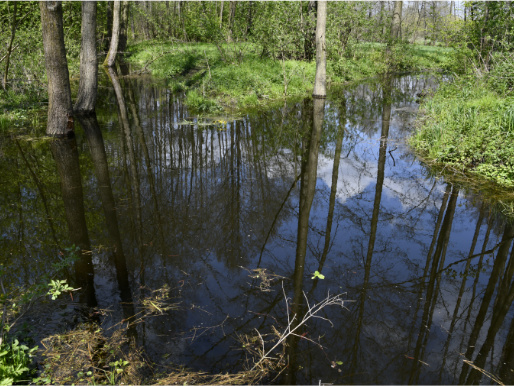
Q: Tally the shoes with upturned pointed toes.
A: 0